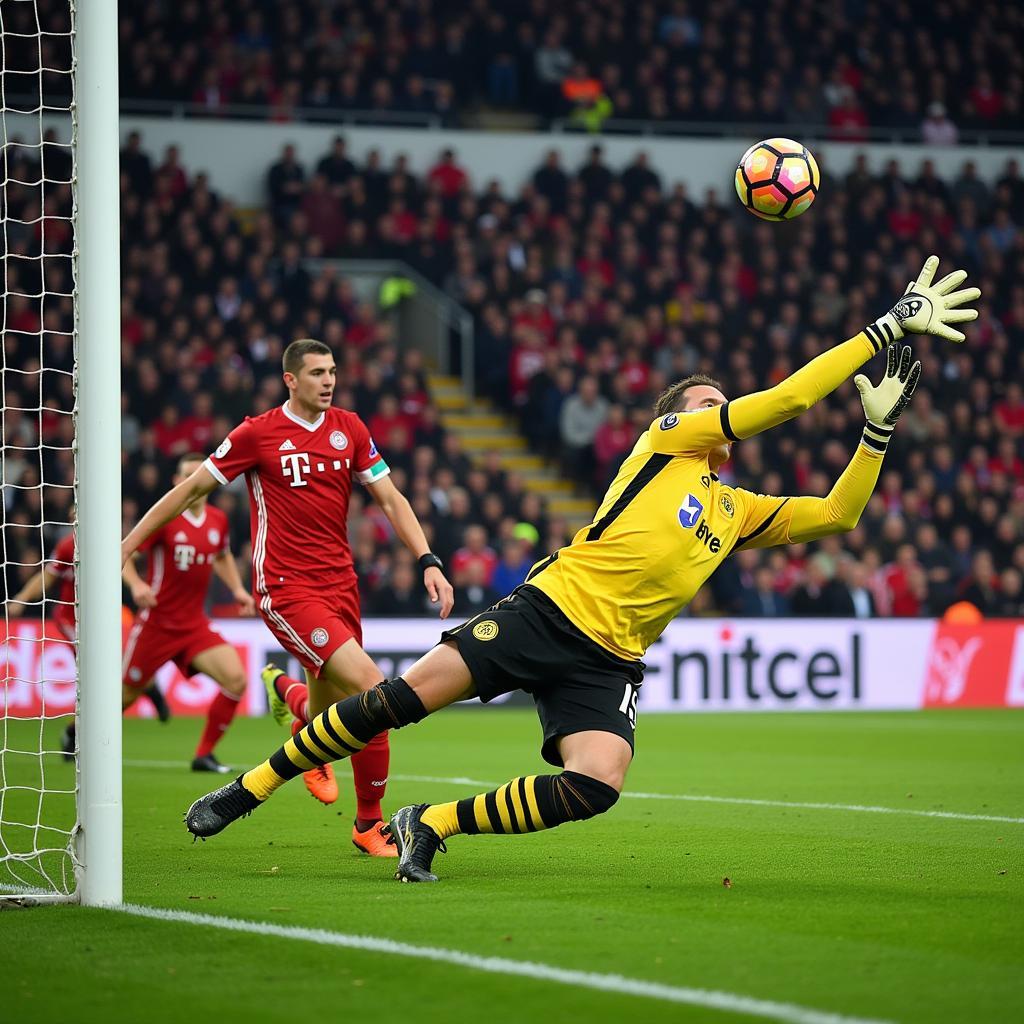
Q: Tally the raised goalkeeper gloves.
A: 2